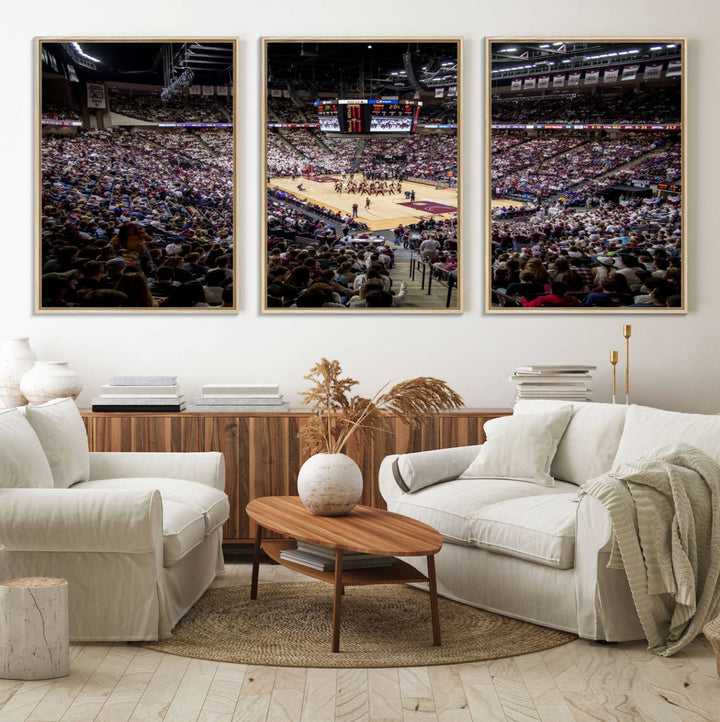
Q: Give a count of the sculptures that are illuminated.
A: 0